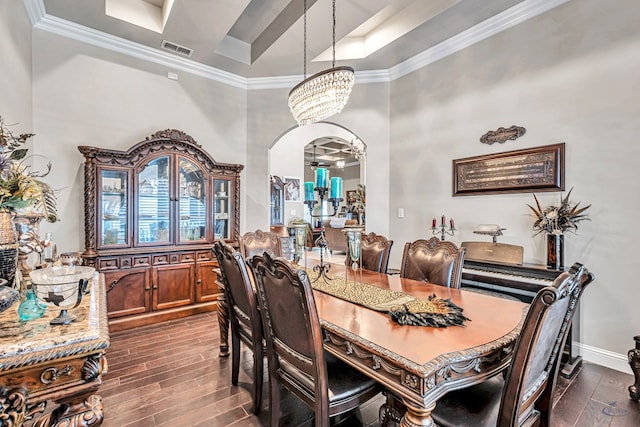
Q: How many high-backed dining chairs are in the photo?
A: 6